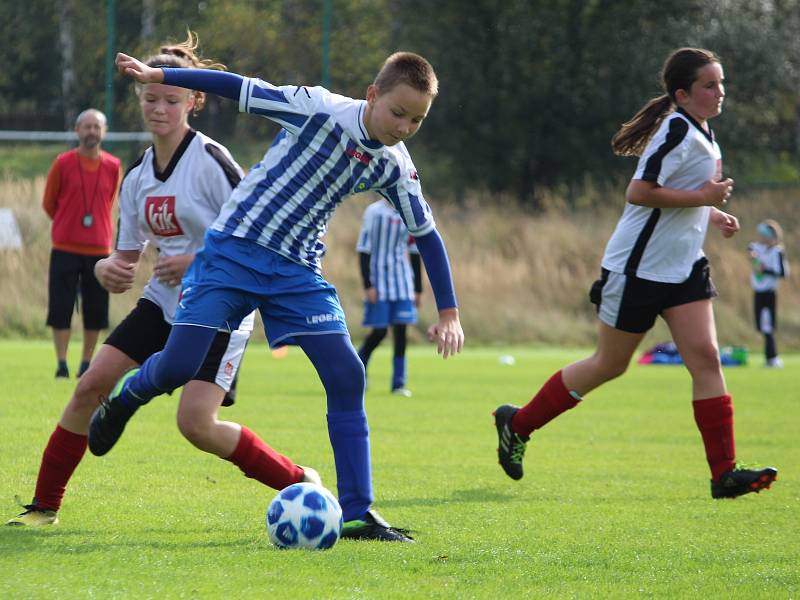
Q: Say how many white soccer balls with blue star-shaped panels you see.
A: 1